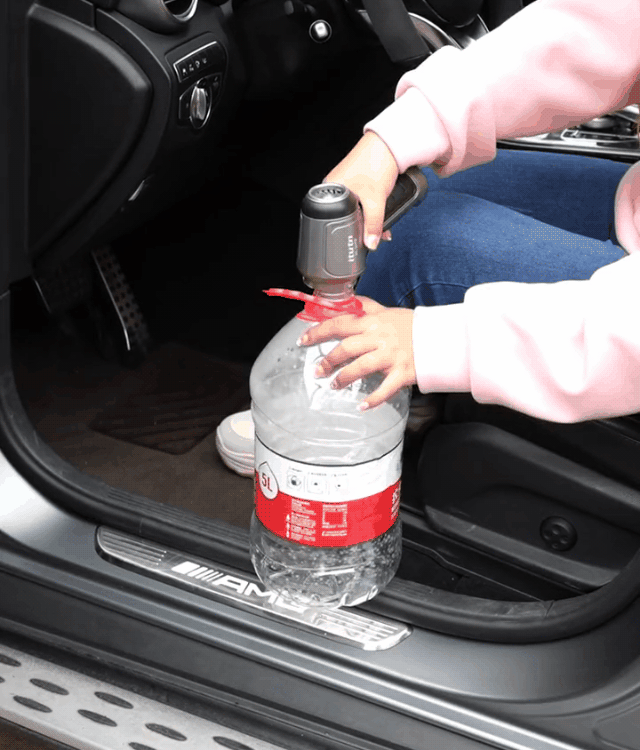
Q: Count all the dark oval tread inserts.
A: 9